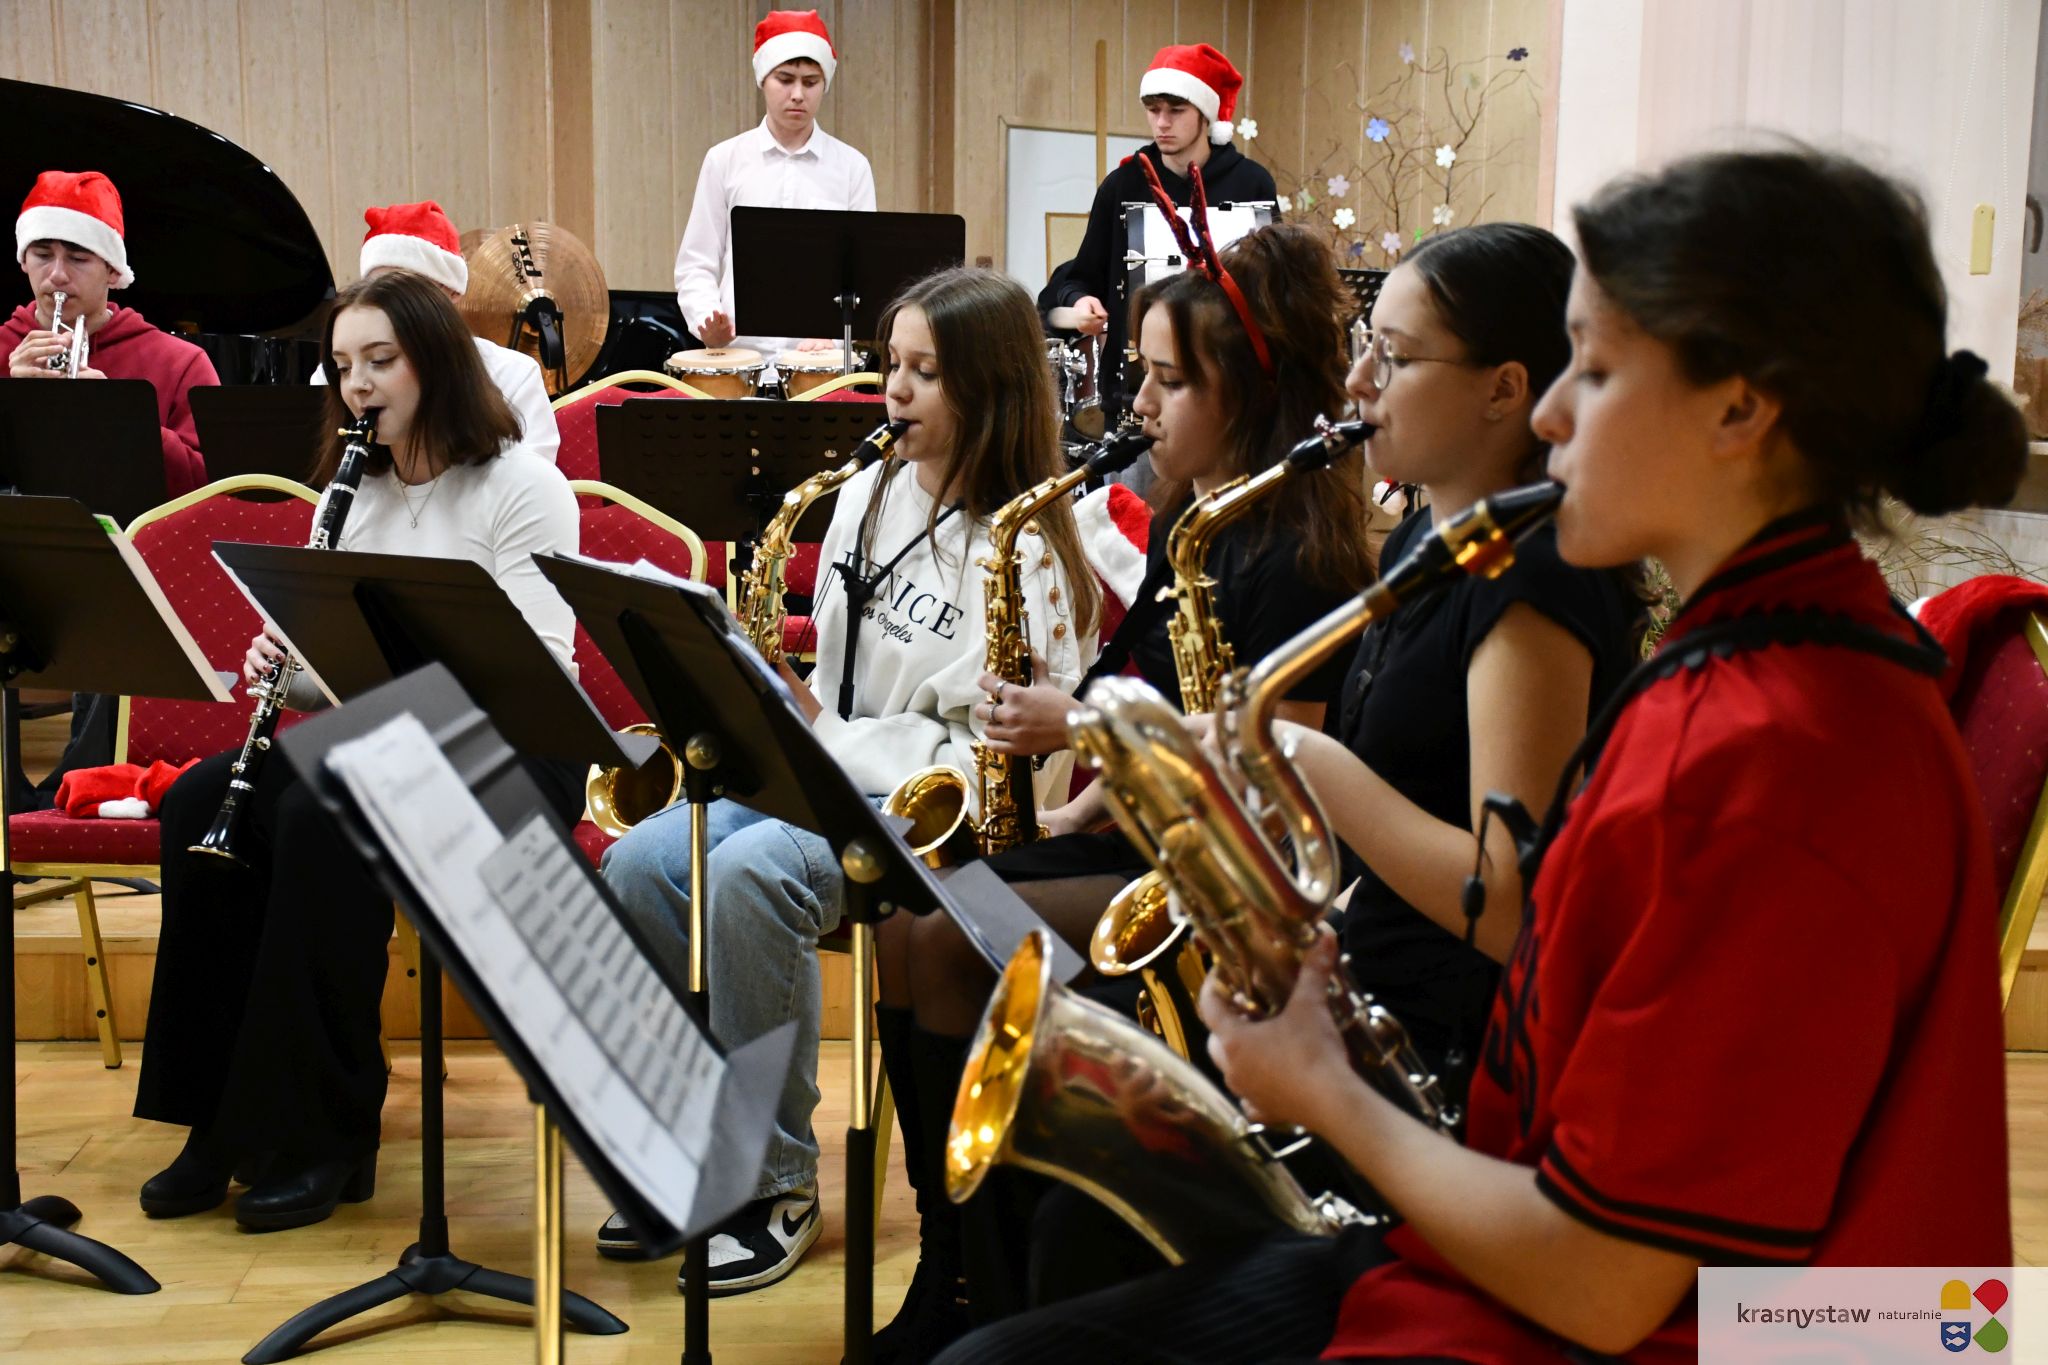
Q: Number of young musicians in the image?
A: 9